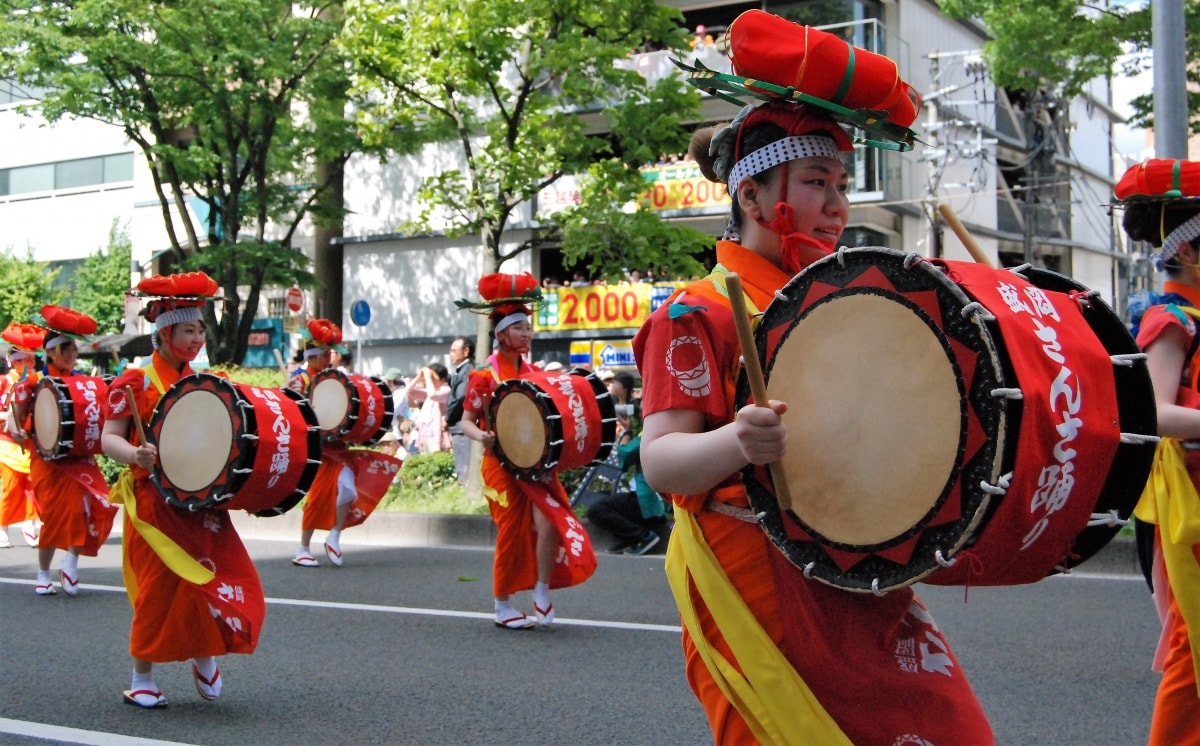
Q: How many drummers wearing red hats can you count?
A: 7